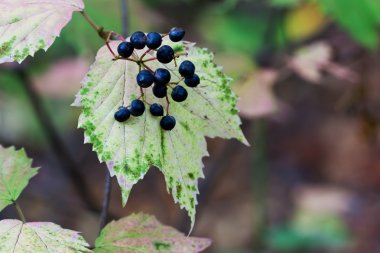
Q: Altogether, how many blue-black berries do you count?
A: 15